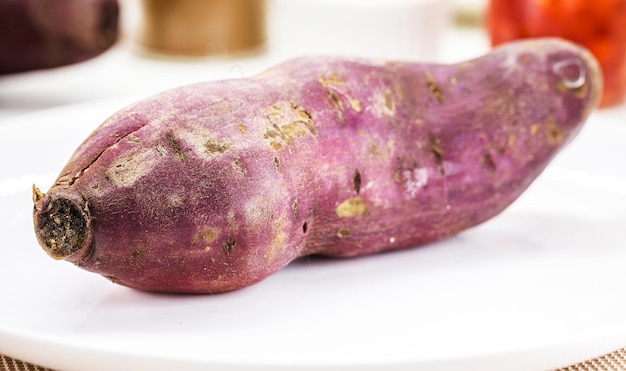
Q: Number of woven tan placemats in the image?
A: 1